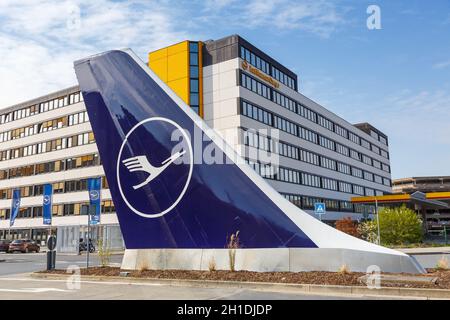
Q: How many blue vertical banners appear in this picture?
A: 3